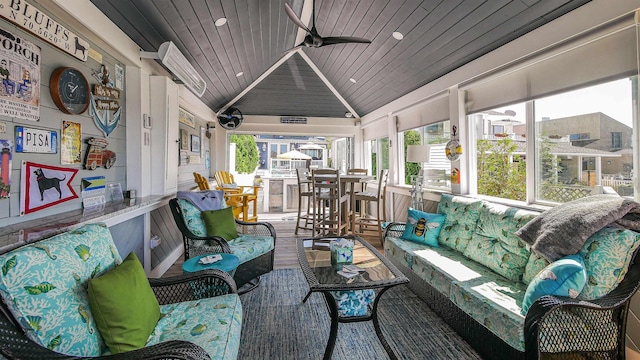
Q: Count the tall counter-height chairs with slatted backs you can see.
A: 4